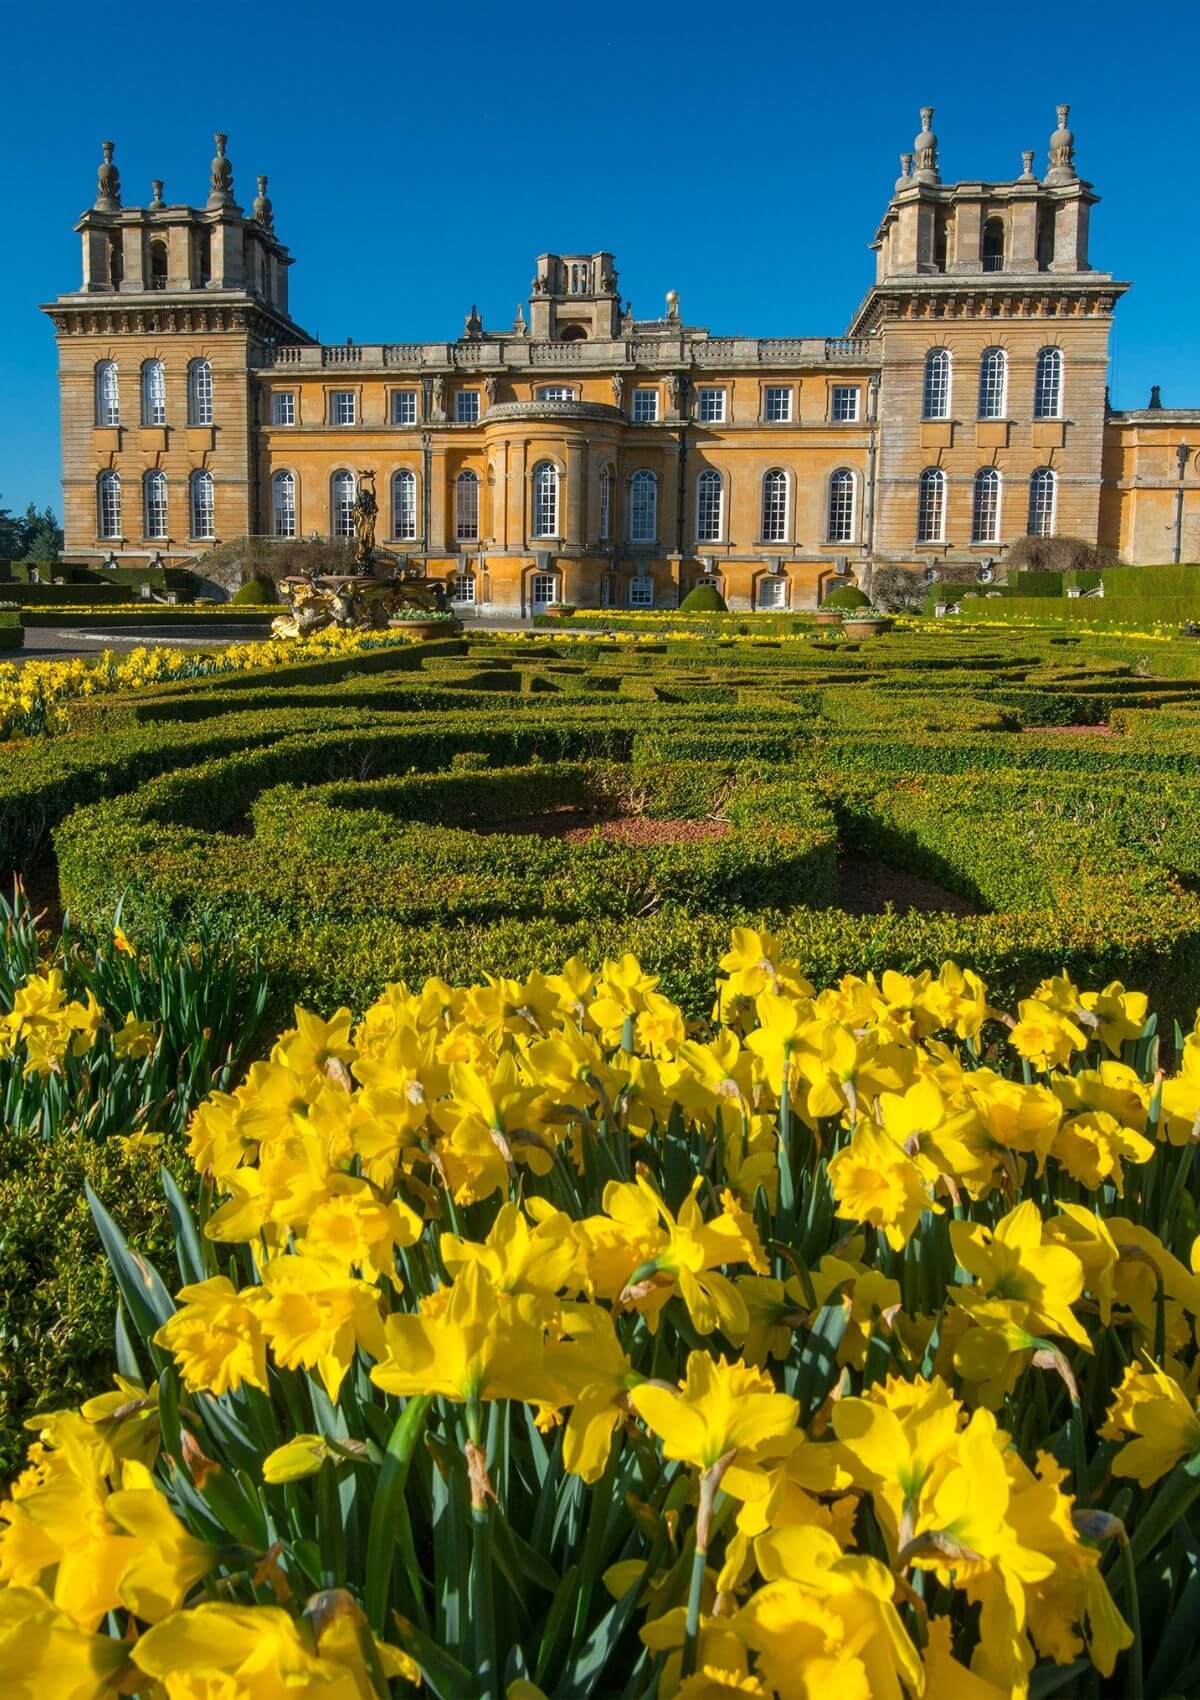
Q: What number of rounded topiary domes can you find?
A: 3